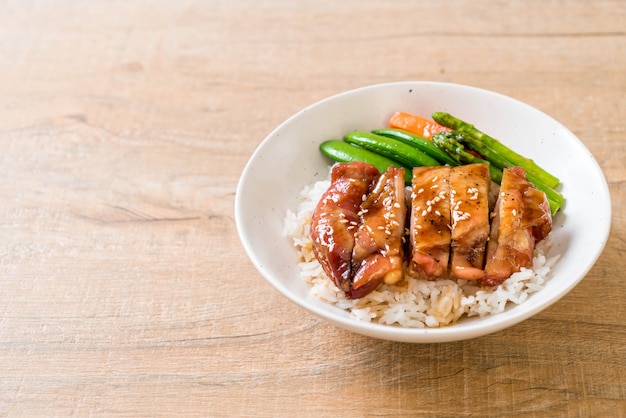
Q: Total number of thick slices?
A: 5